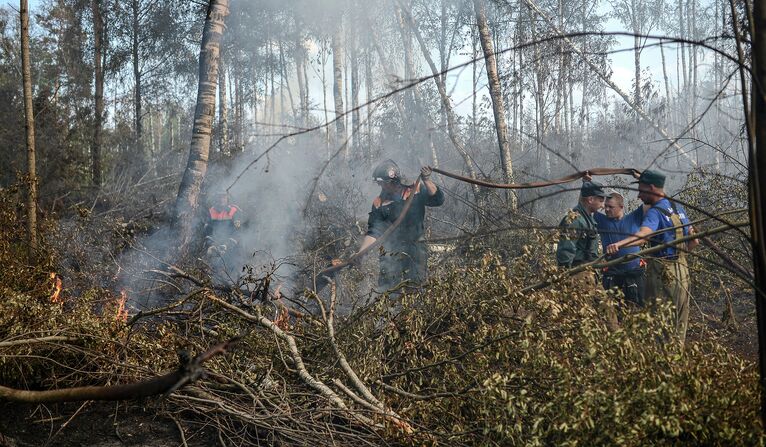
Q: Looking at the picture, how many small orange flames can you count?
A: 3